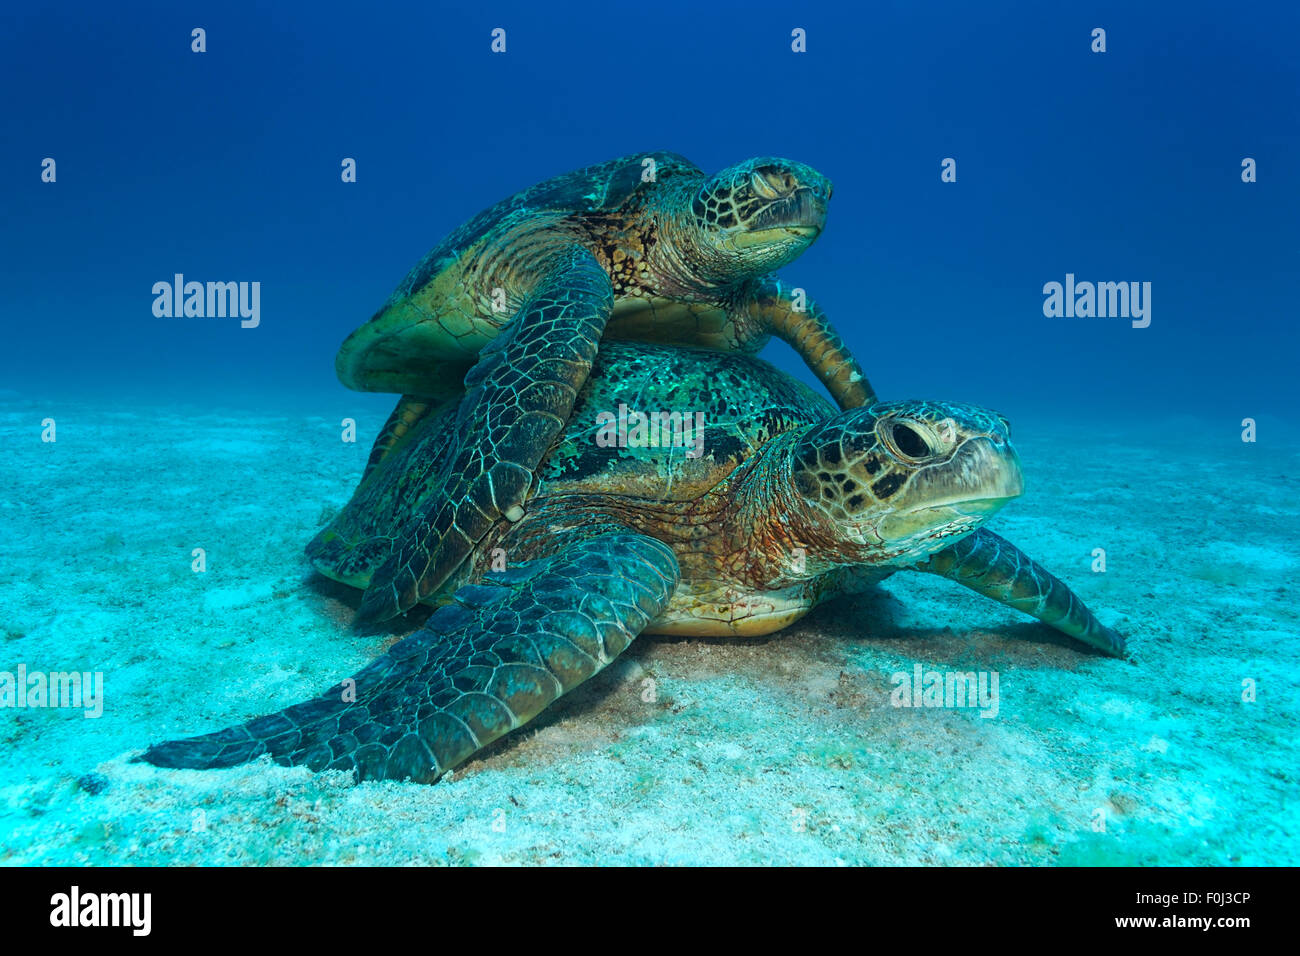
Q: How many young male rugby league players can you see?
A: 0